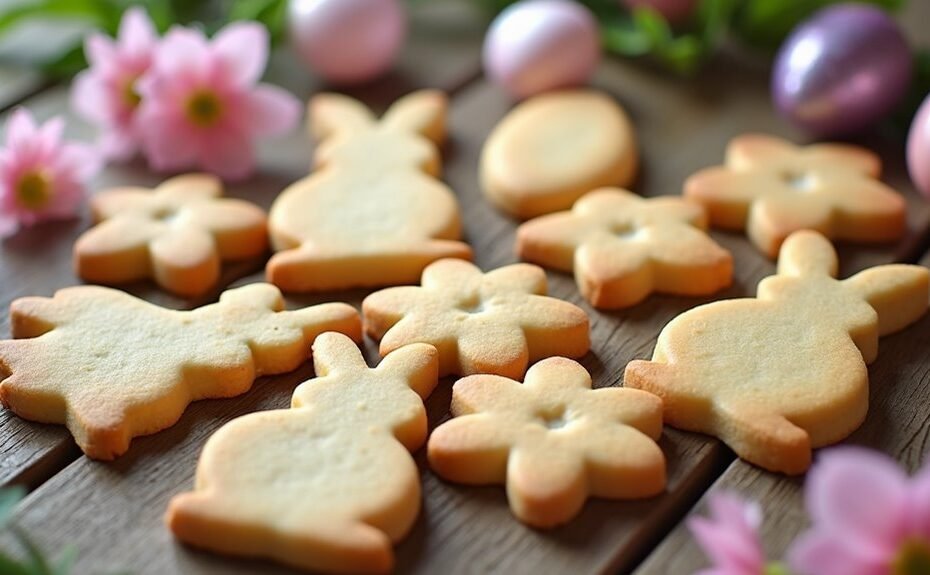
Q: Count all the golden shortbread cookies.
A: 10